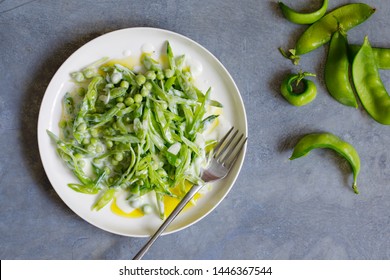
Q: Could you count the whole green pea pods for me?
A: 7